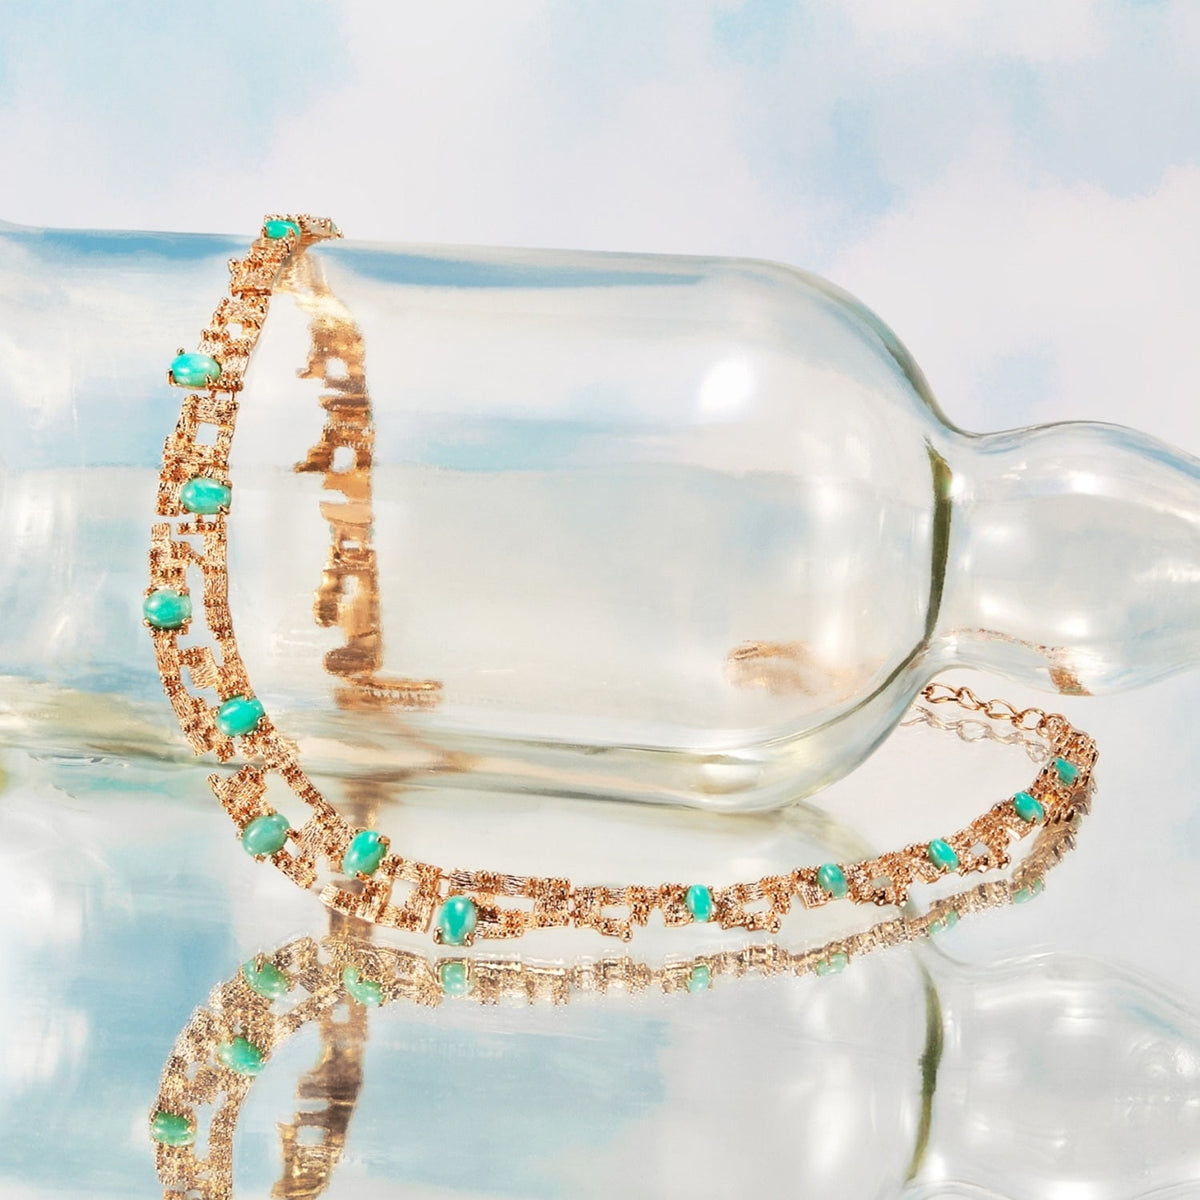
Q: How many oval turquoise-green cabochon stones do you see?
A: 13